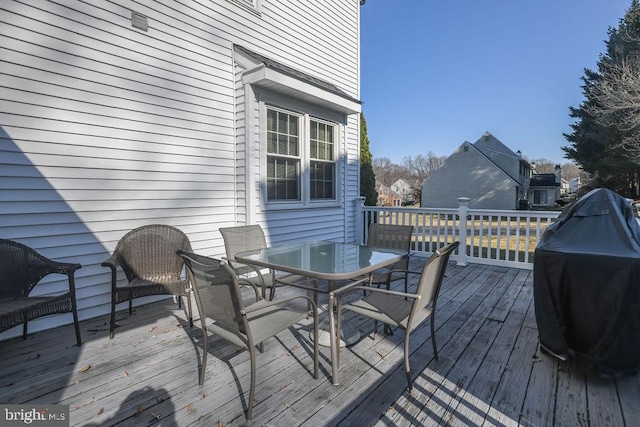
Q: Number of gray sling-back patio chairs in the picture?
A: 4